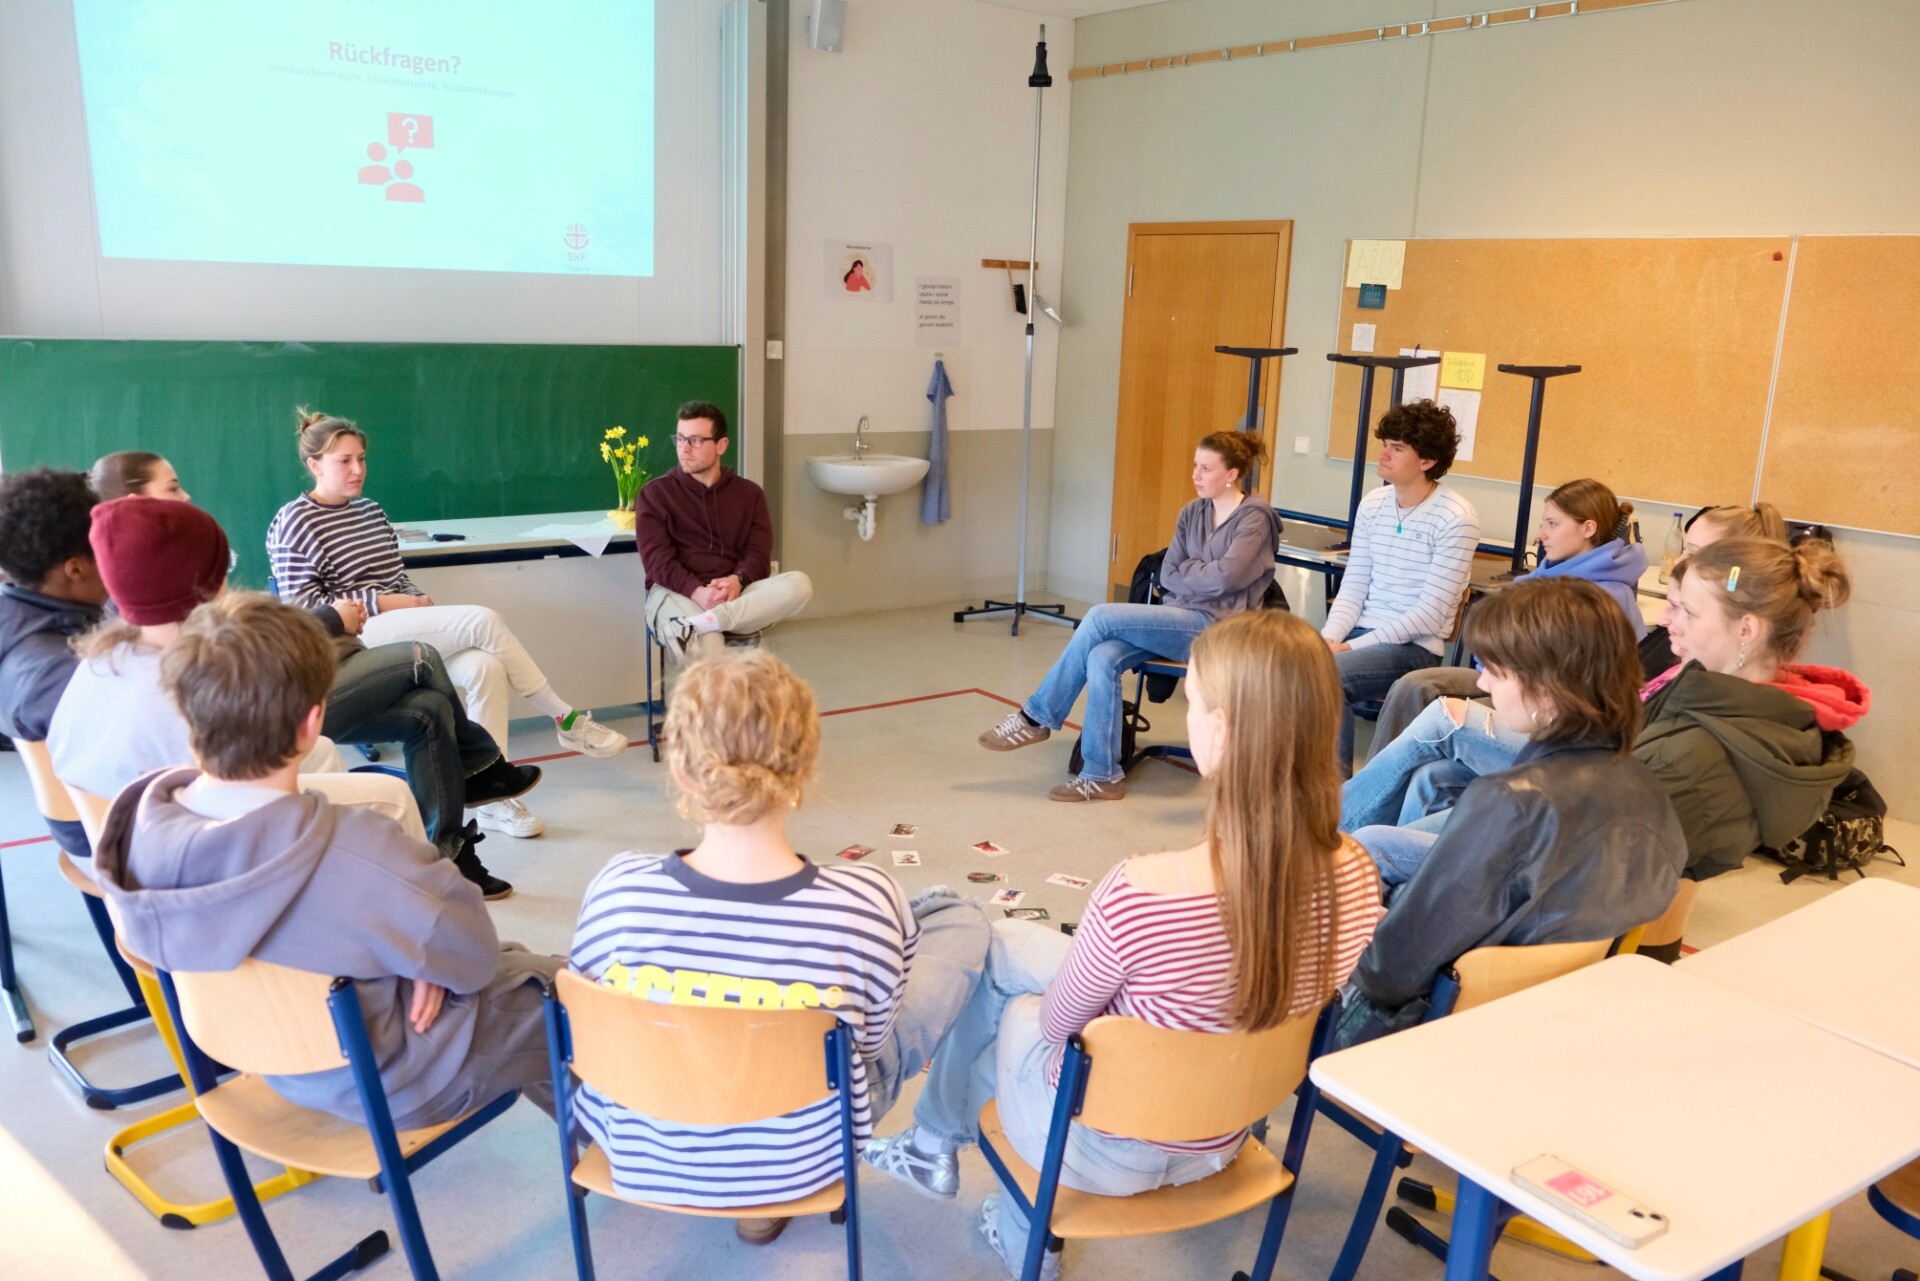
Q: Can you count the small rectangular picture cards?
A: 9